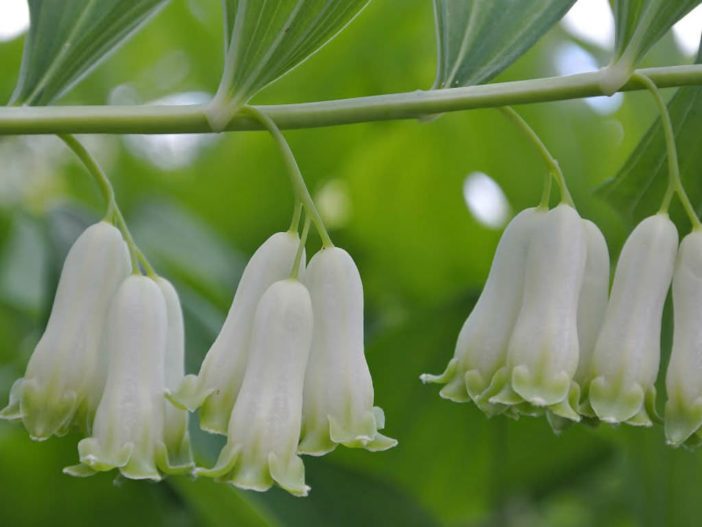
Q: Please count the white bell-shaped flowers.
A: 11